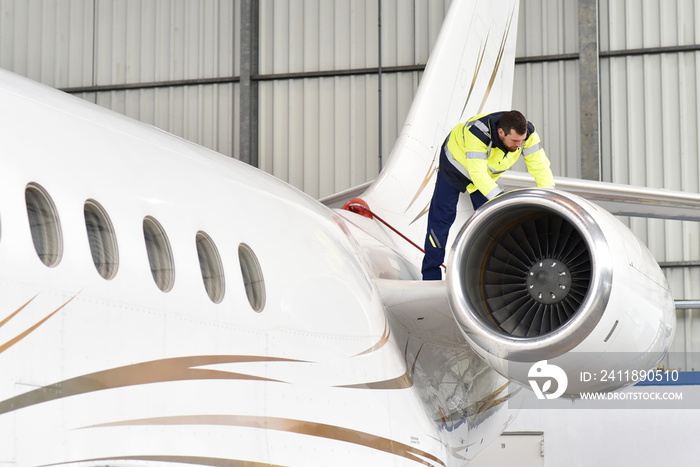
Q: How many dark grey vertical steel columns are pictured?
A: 2